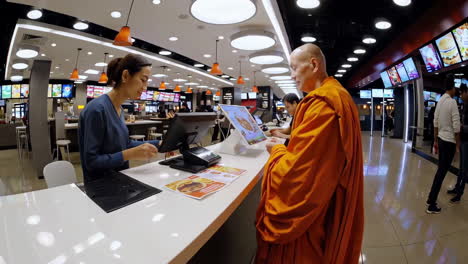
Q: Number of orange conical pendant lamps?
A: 11